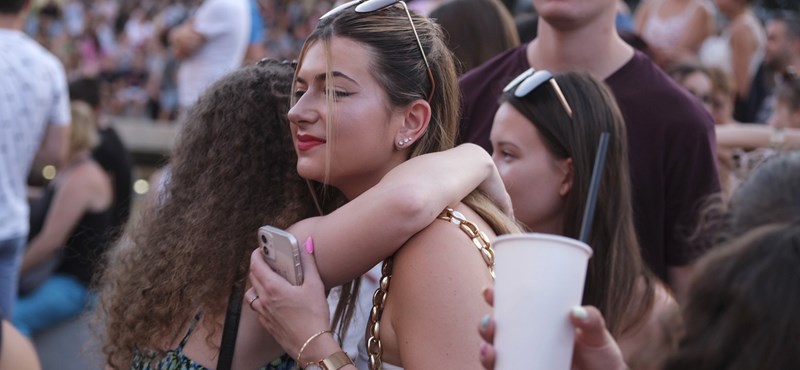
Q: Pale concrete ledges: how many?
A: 1